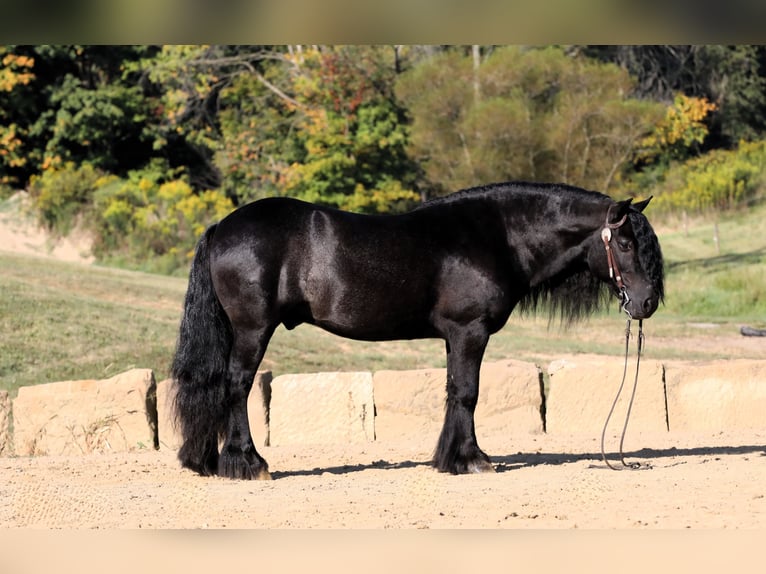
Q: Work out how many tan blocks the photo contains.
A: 7